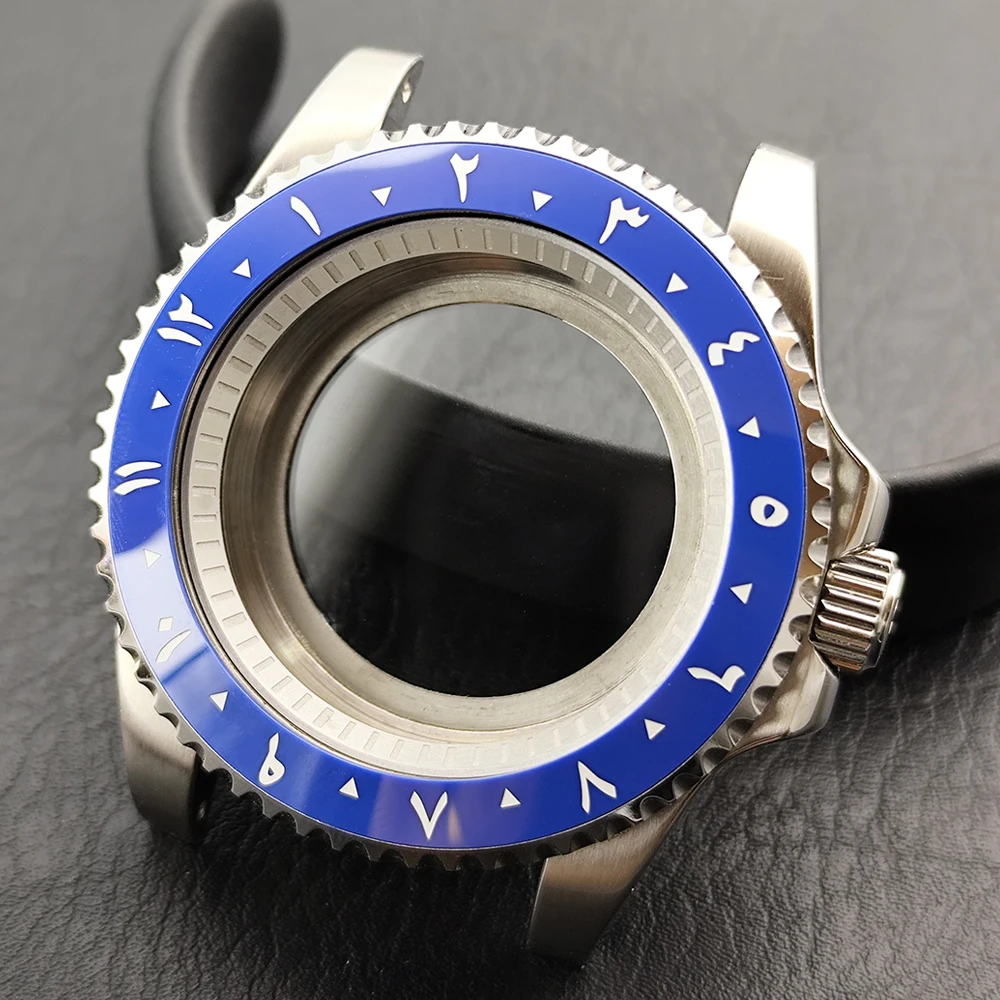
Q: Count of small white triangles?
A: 12